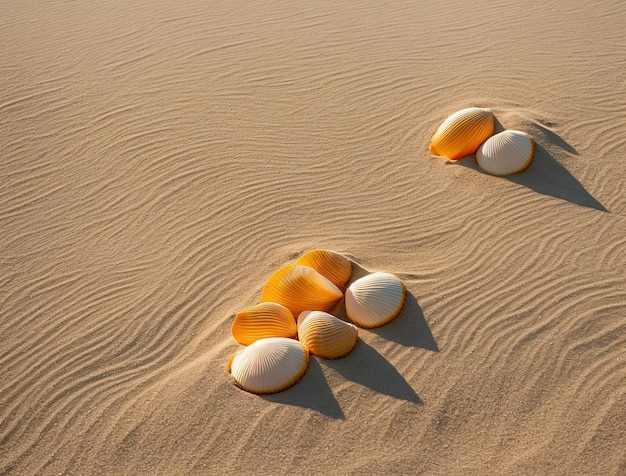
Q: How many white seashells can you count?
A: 3